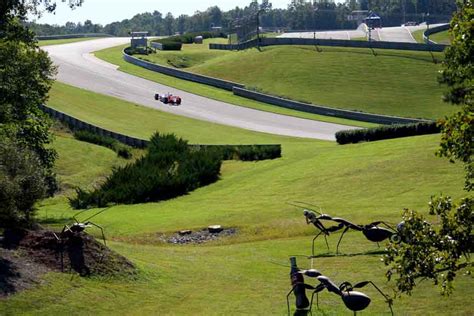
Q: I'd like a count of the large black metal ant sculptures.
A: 3